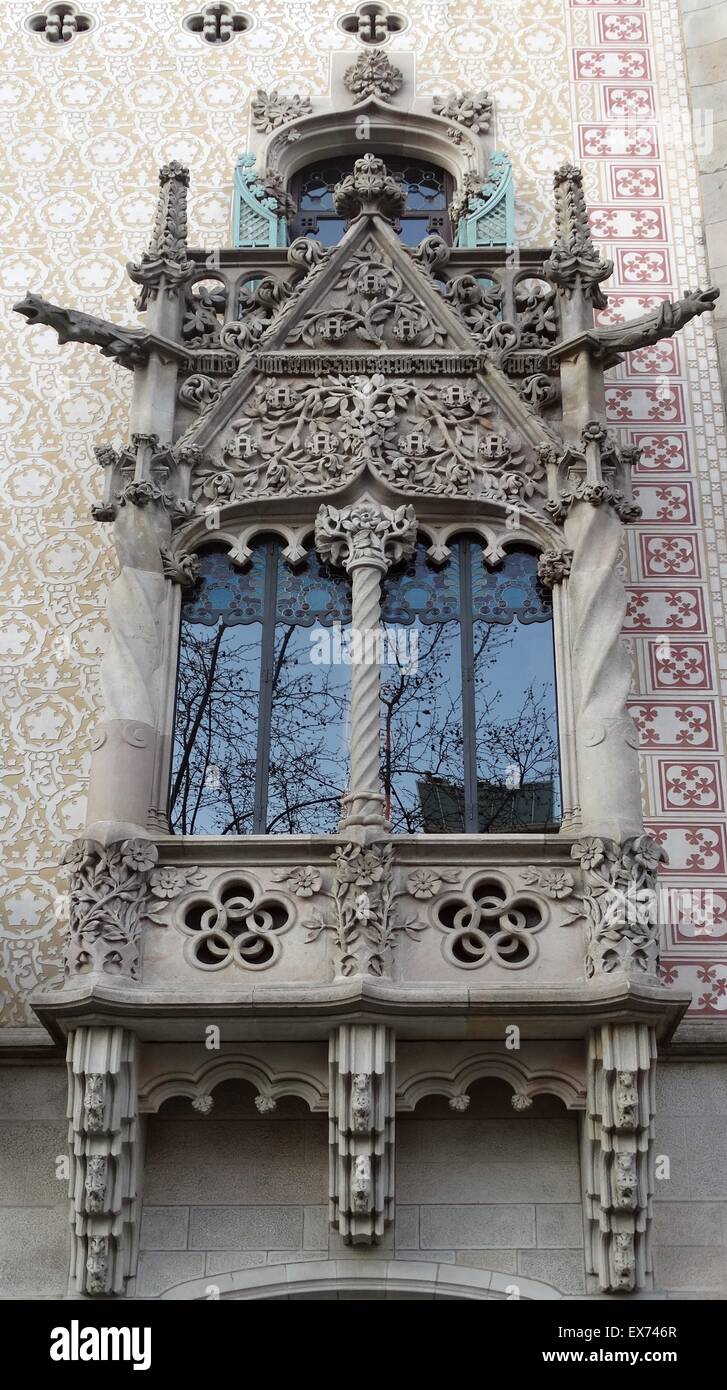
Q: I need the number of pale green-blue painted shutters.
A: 2